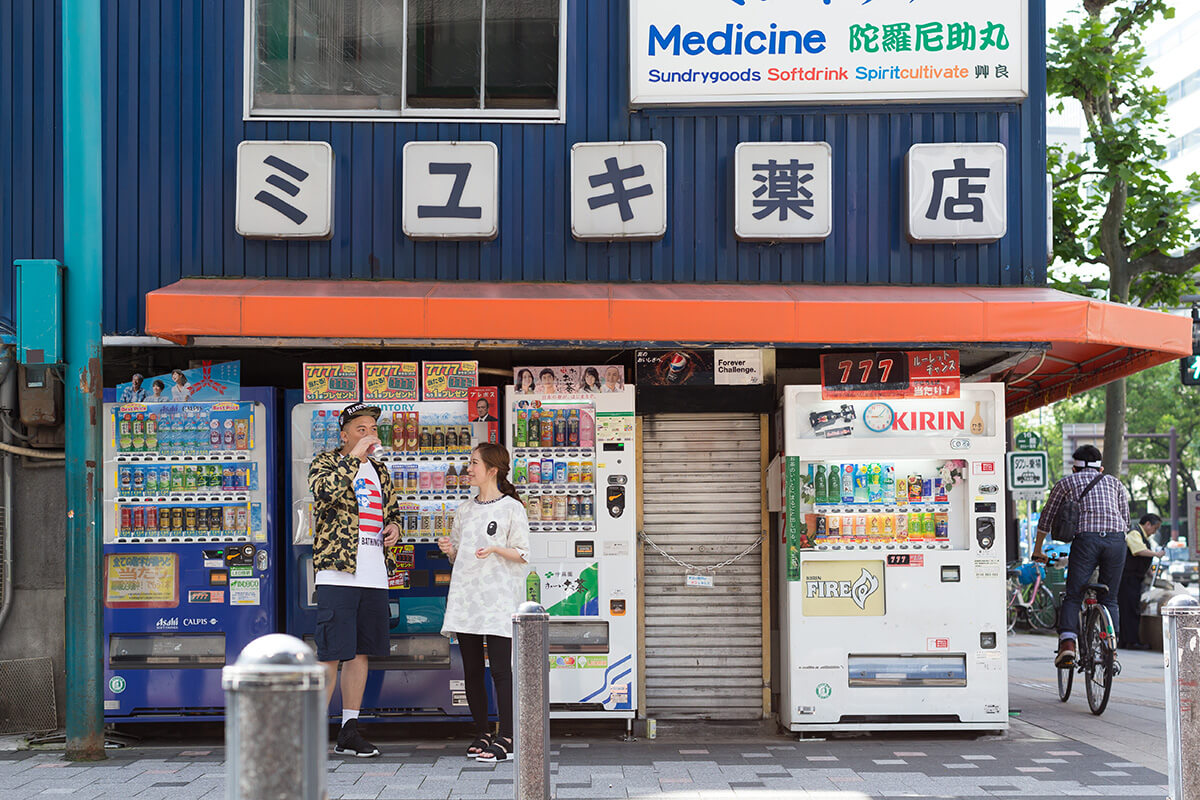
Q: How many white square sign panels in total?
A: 5